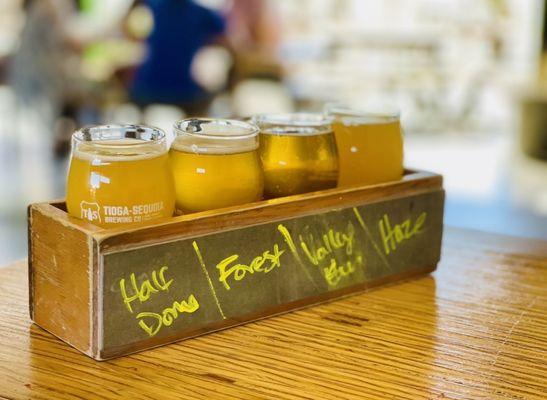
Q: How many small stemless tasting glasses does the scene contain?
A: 4